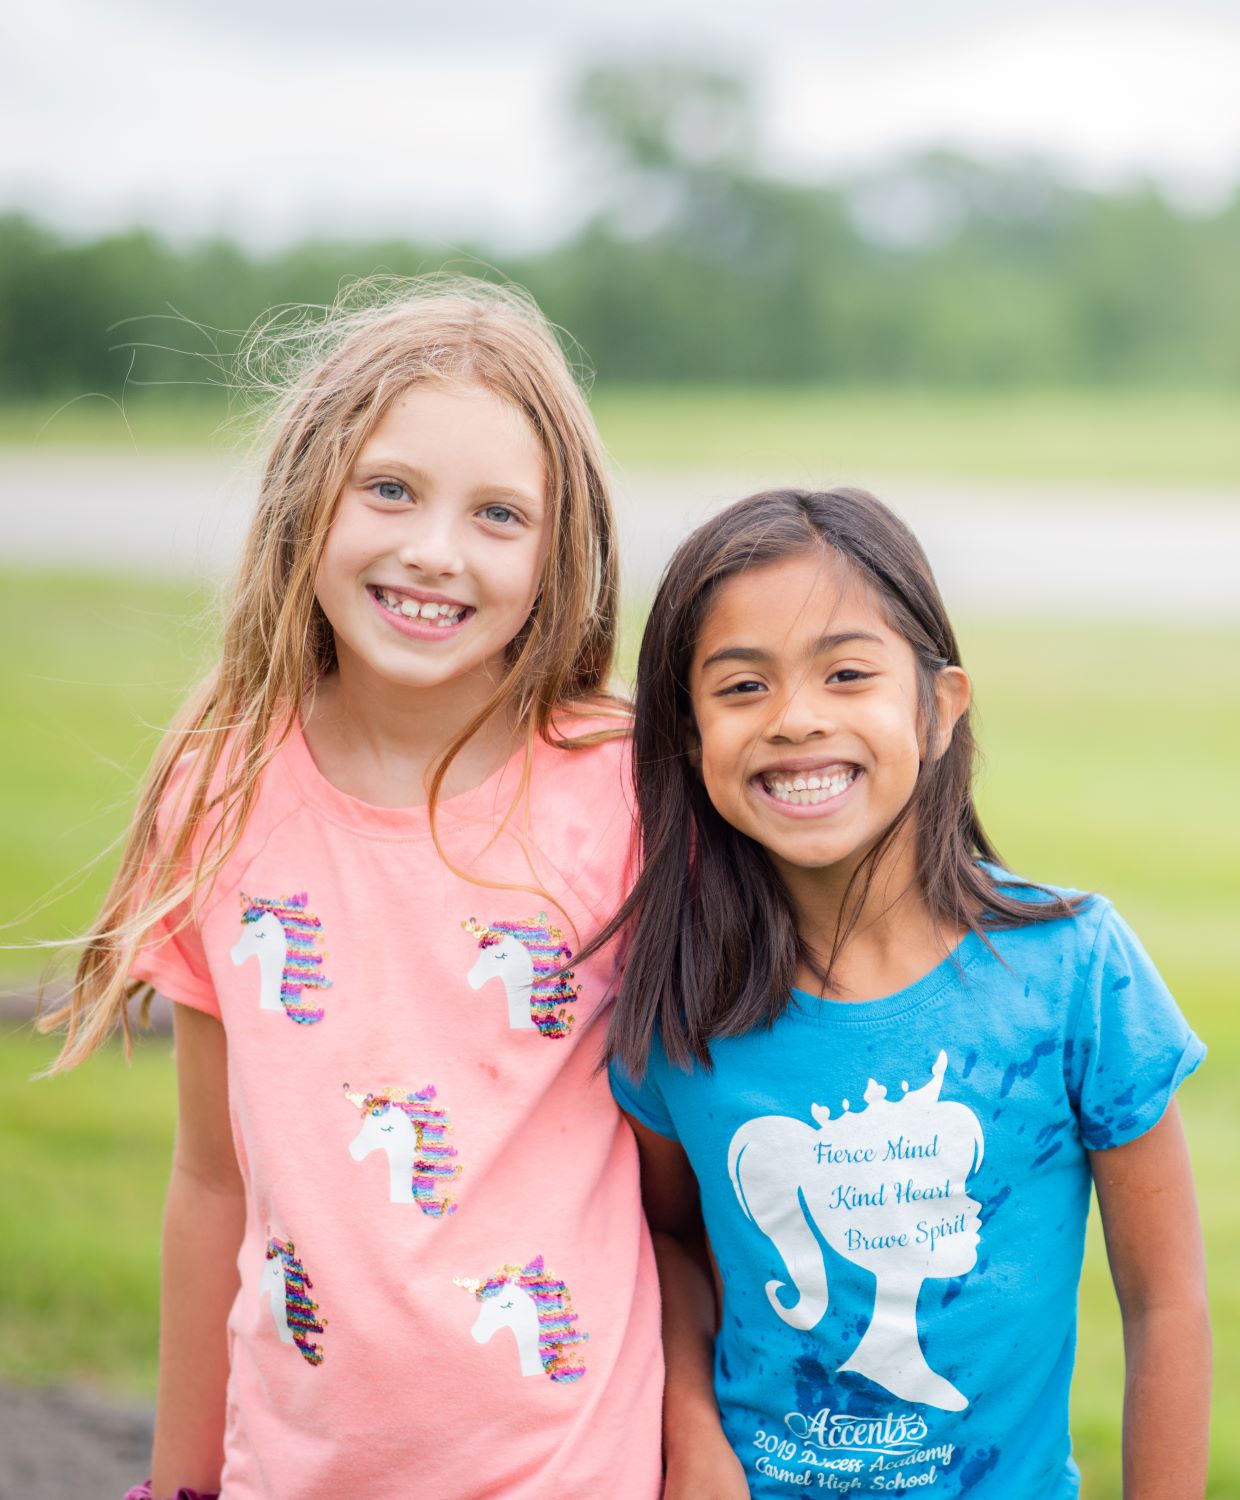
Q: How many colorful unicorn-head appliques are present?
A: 5